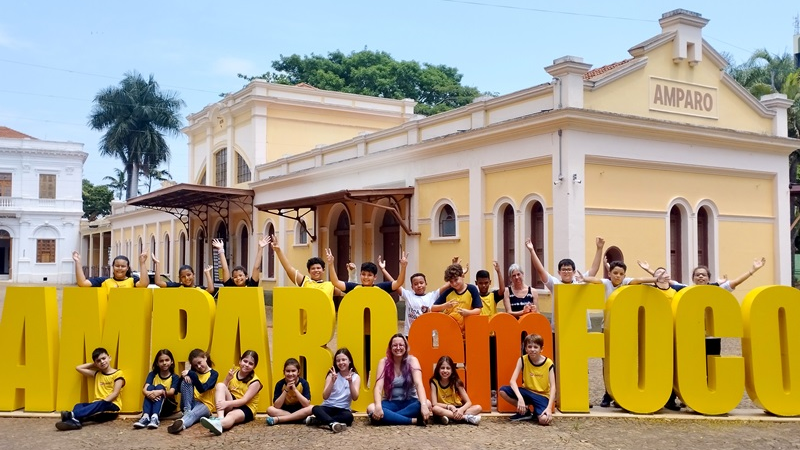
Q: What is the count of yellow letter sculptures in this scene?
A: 10